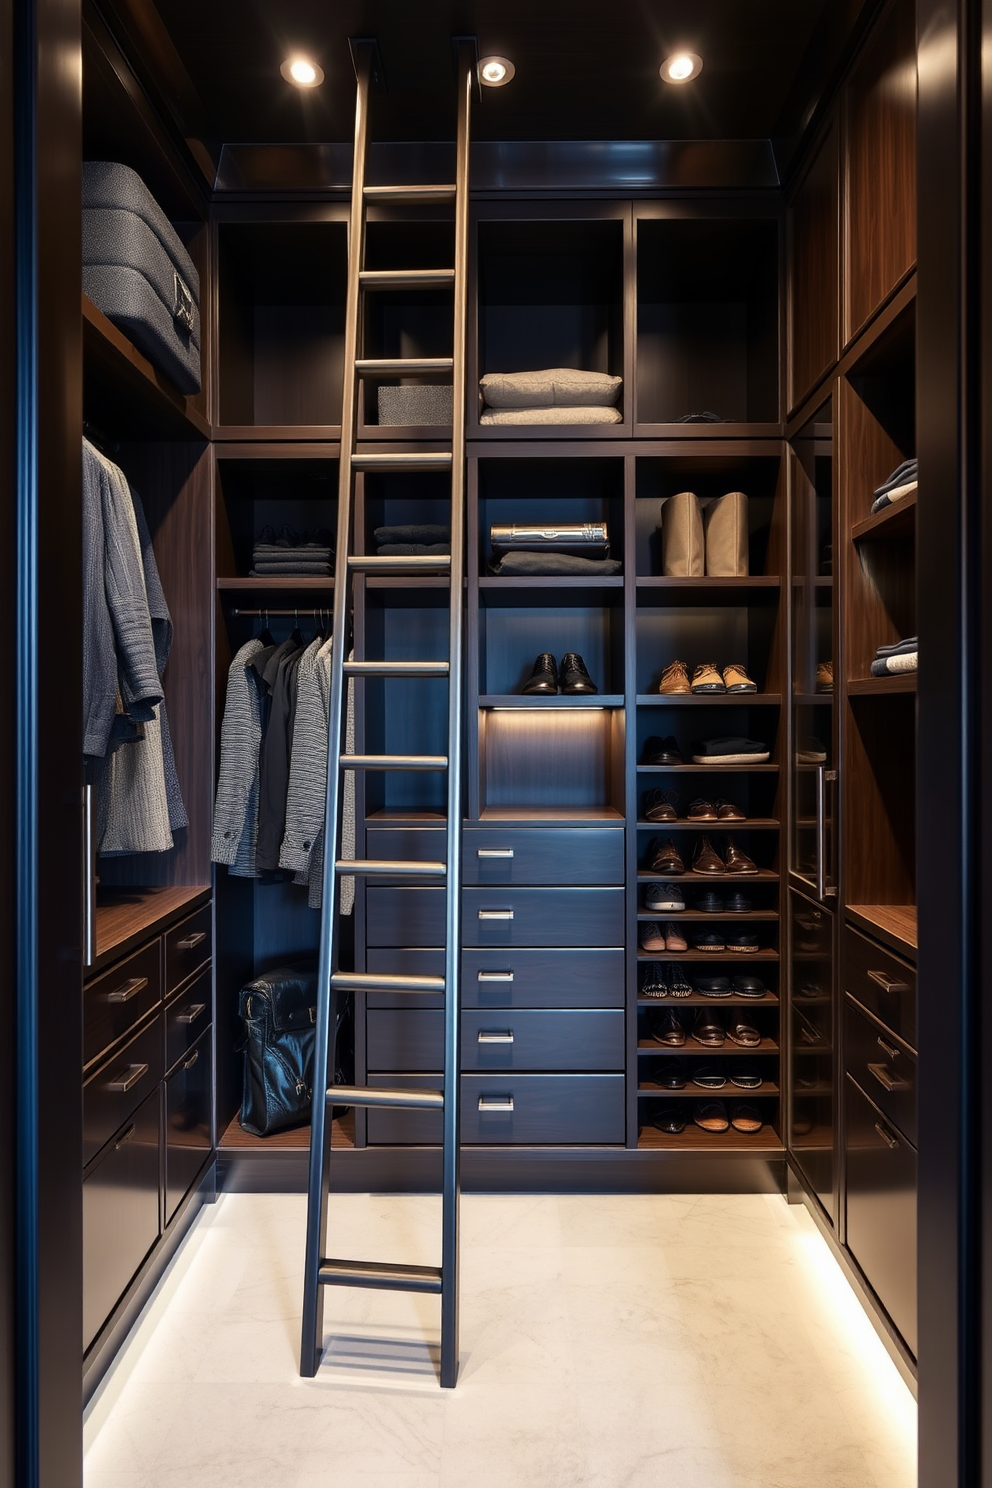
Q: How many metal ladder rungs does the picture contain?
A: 11